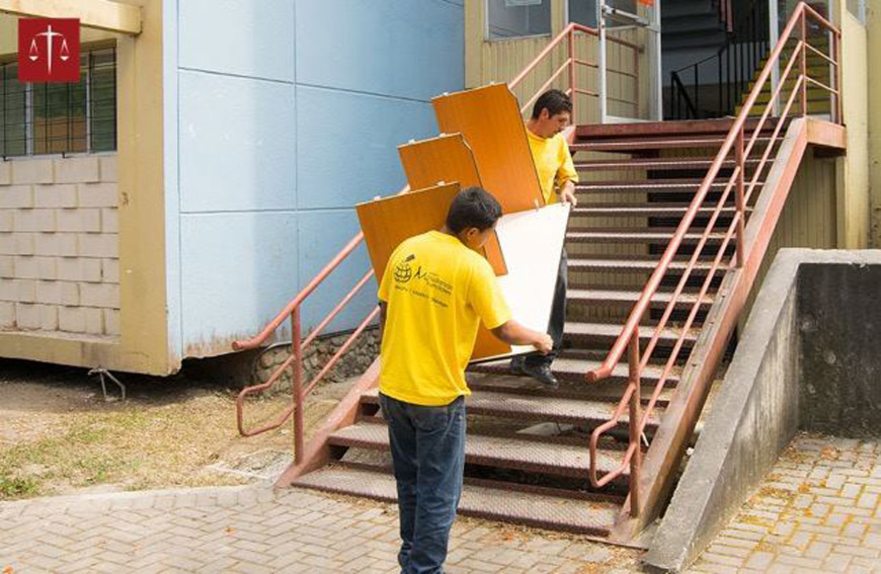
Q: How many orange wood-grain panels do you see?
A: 3